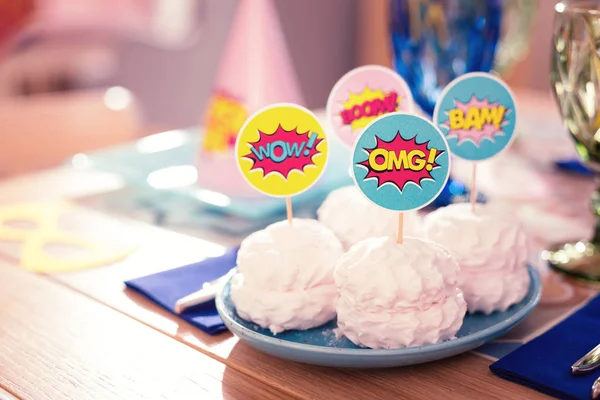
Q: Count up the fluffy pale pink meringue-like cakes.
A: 4